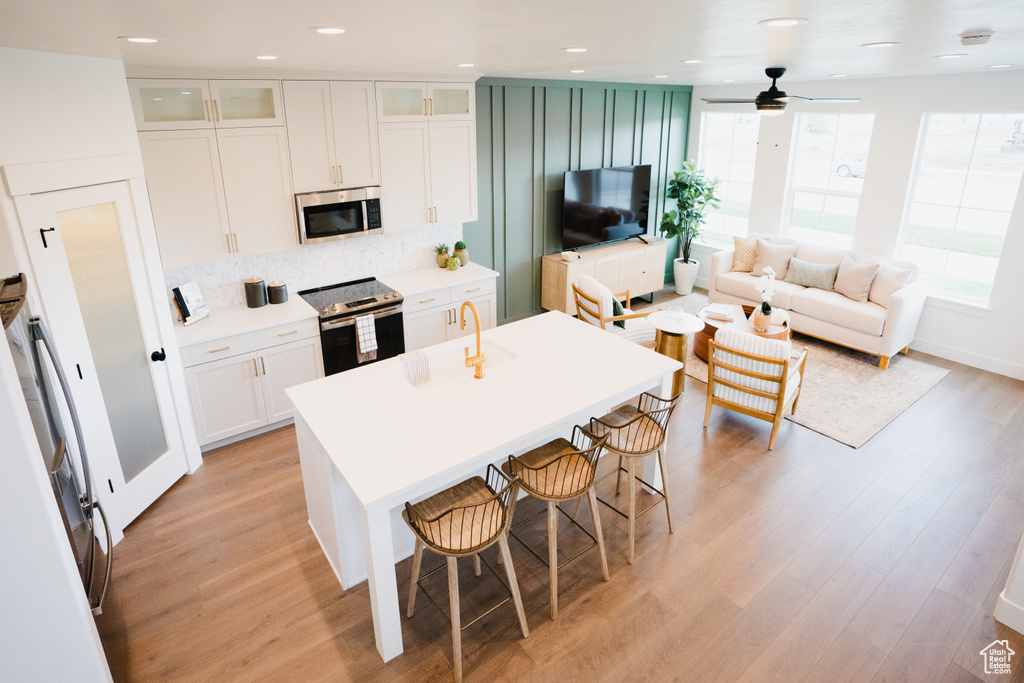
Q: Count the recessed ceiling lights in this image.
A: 14